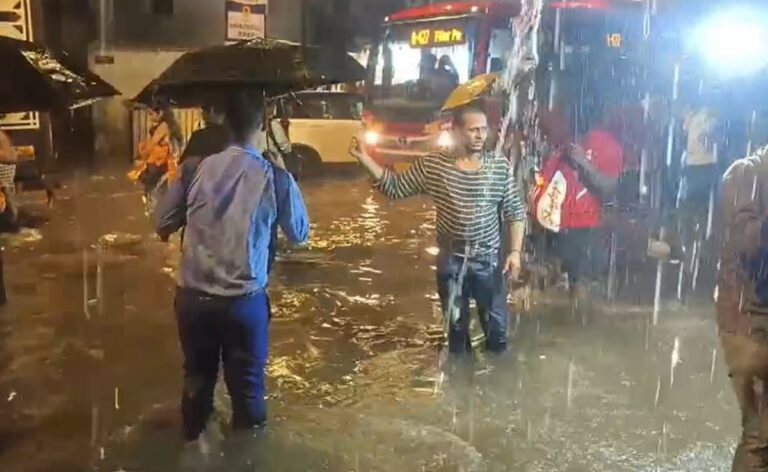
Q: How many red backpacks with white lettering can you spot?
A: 1